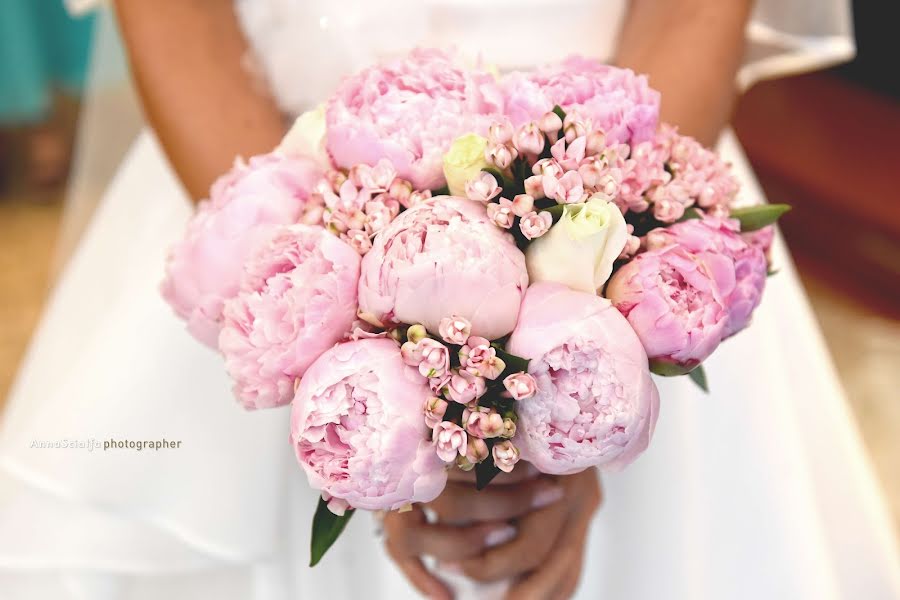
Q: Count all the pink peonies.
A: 9